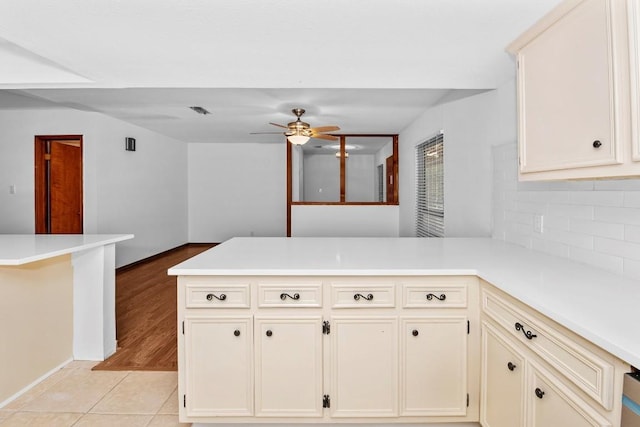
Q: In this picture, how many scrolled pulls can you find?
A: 5